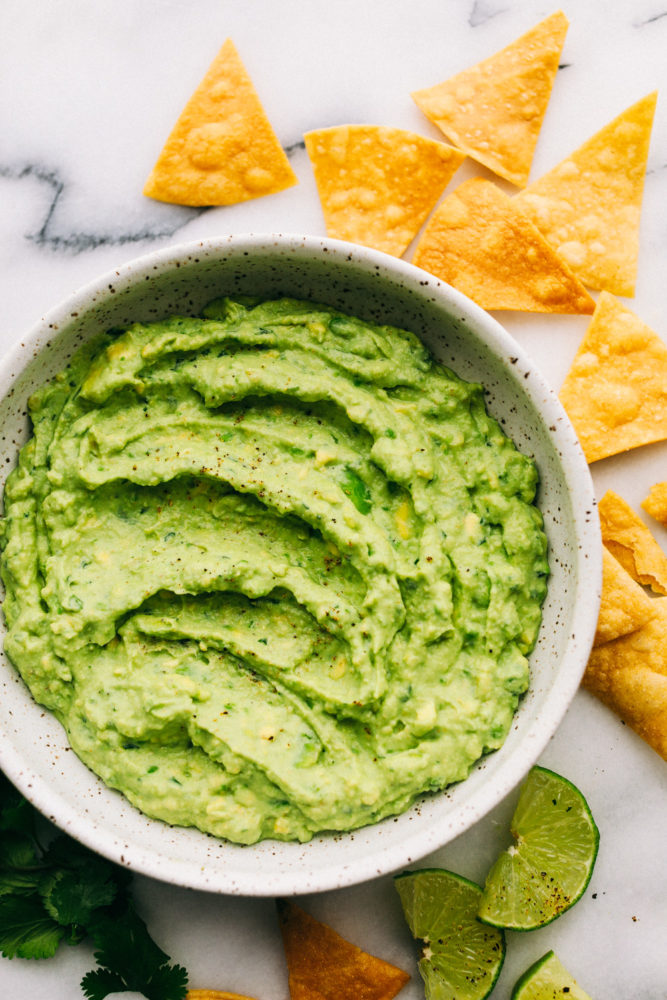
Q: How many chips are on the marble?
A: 12